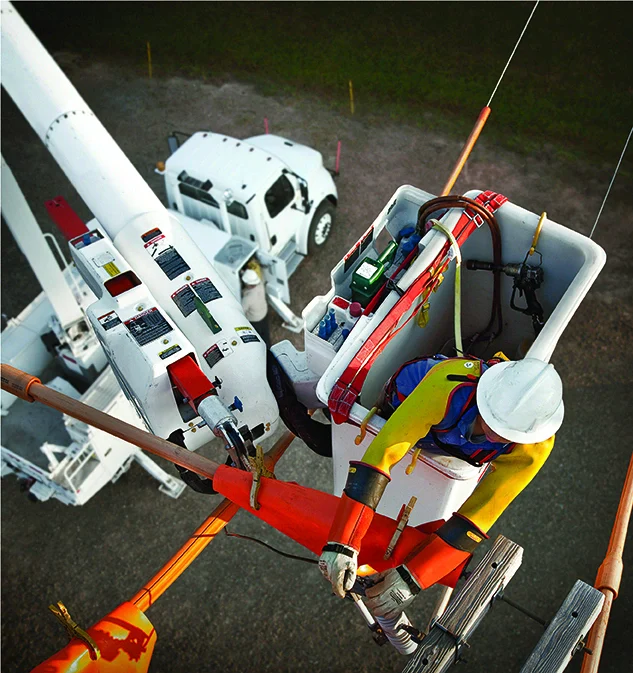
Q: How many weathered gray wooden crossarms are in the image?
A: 2